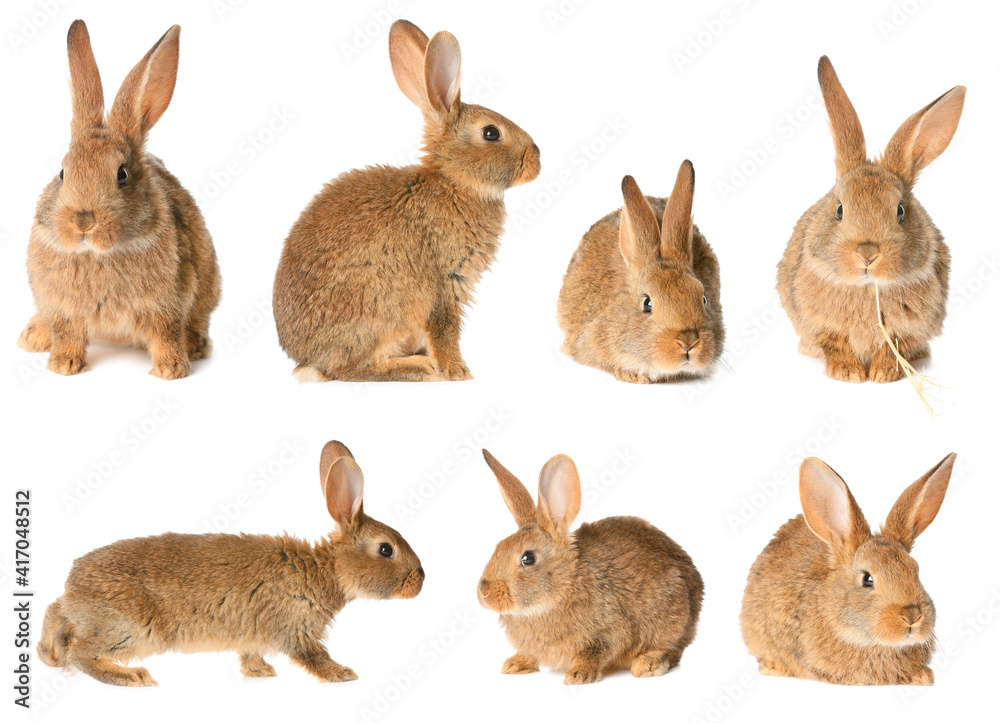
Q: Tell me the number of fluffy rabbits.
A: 7